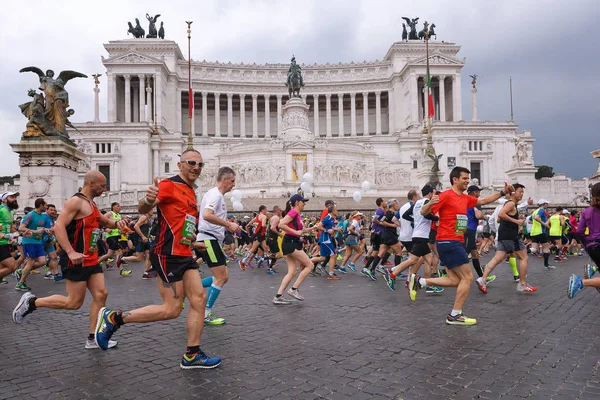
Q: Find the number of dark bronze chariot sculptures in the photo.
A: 2